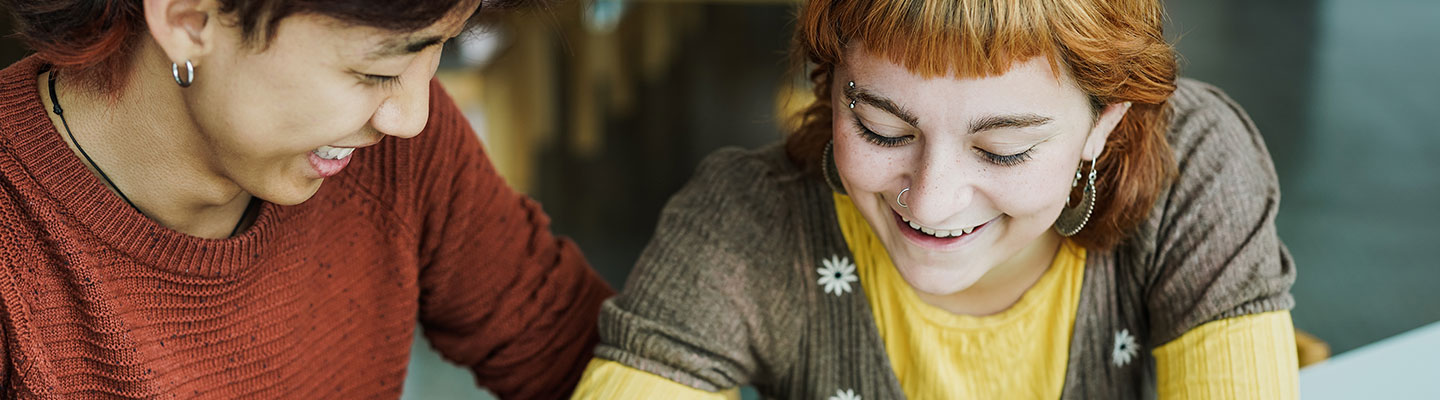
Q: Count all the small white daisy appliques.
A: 3